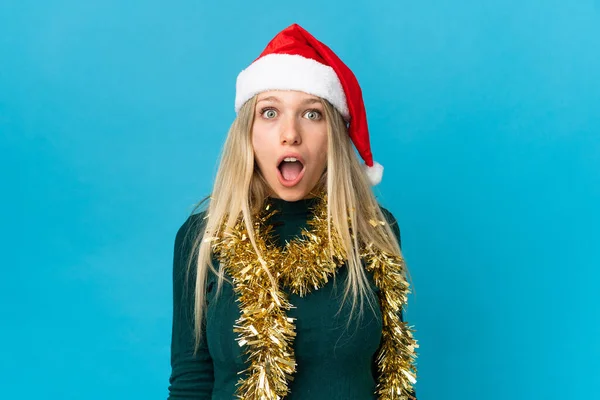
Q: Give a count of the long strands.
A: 2